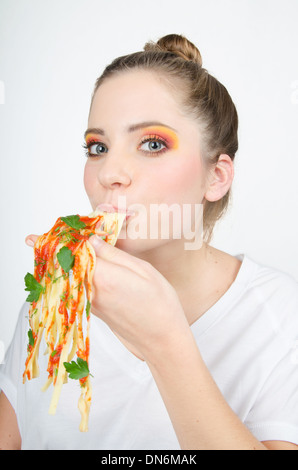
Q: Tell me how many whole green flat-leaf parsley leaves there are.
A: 4